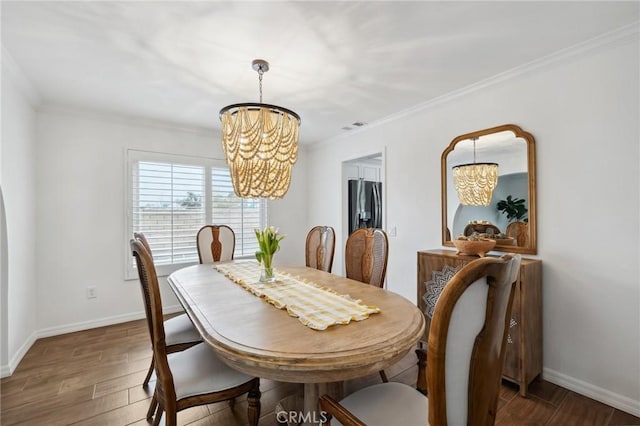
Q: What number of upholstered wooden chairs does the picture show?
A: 6